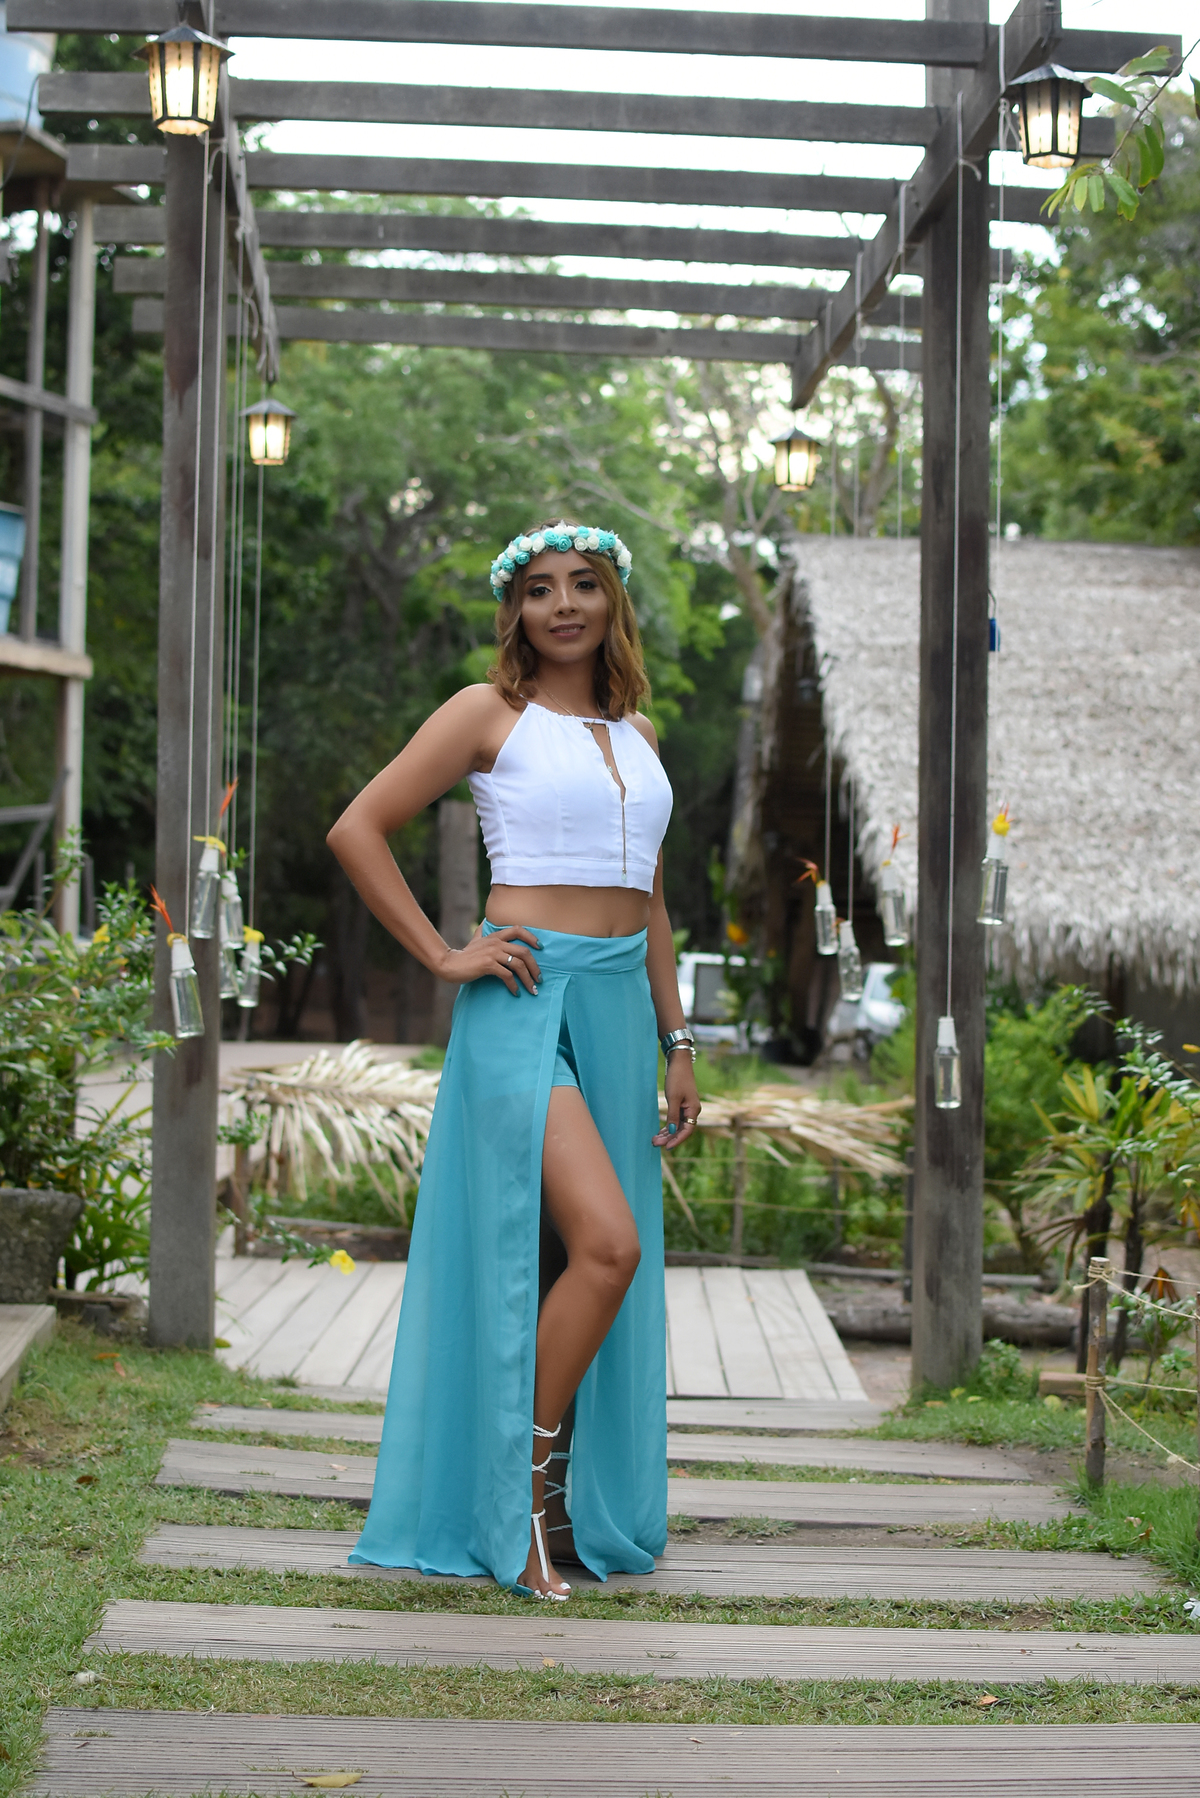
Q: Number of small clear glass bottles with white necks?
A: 10